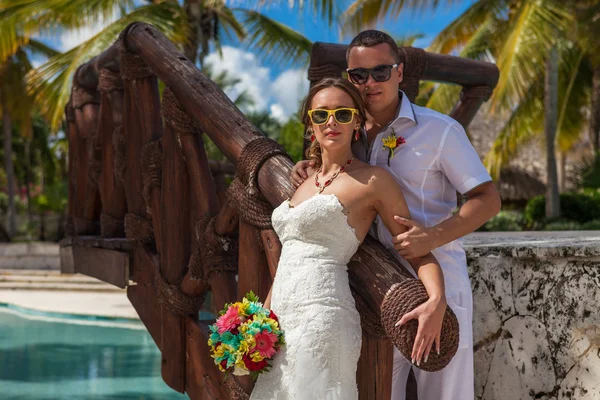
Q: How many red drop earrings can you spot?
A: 2